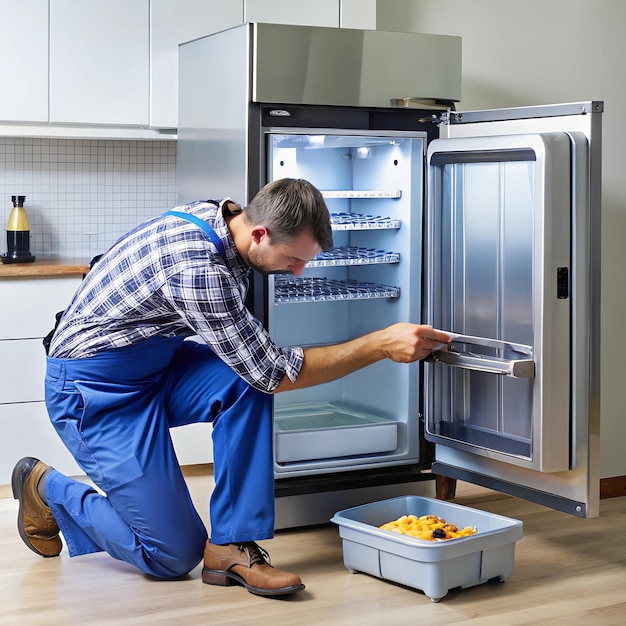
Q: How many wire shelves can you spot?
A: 4